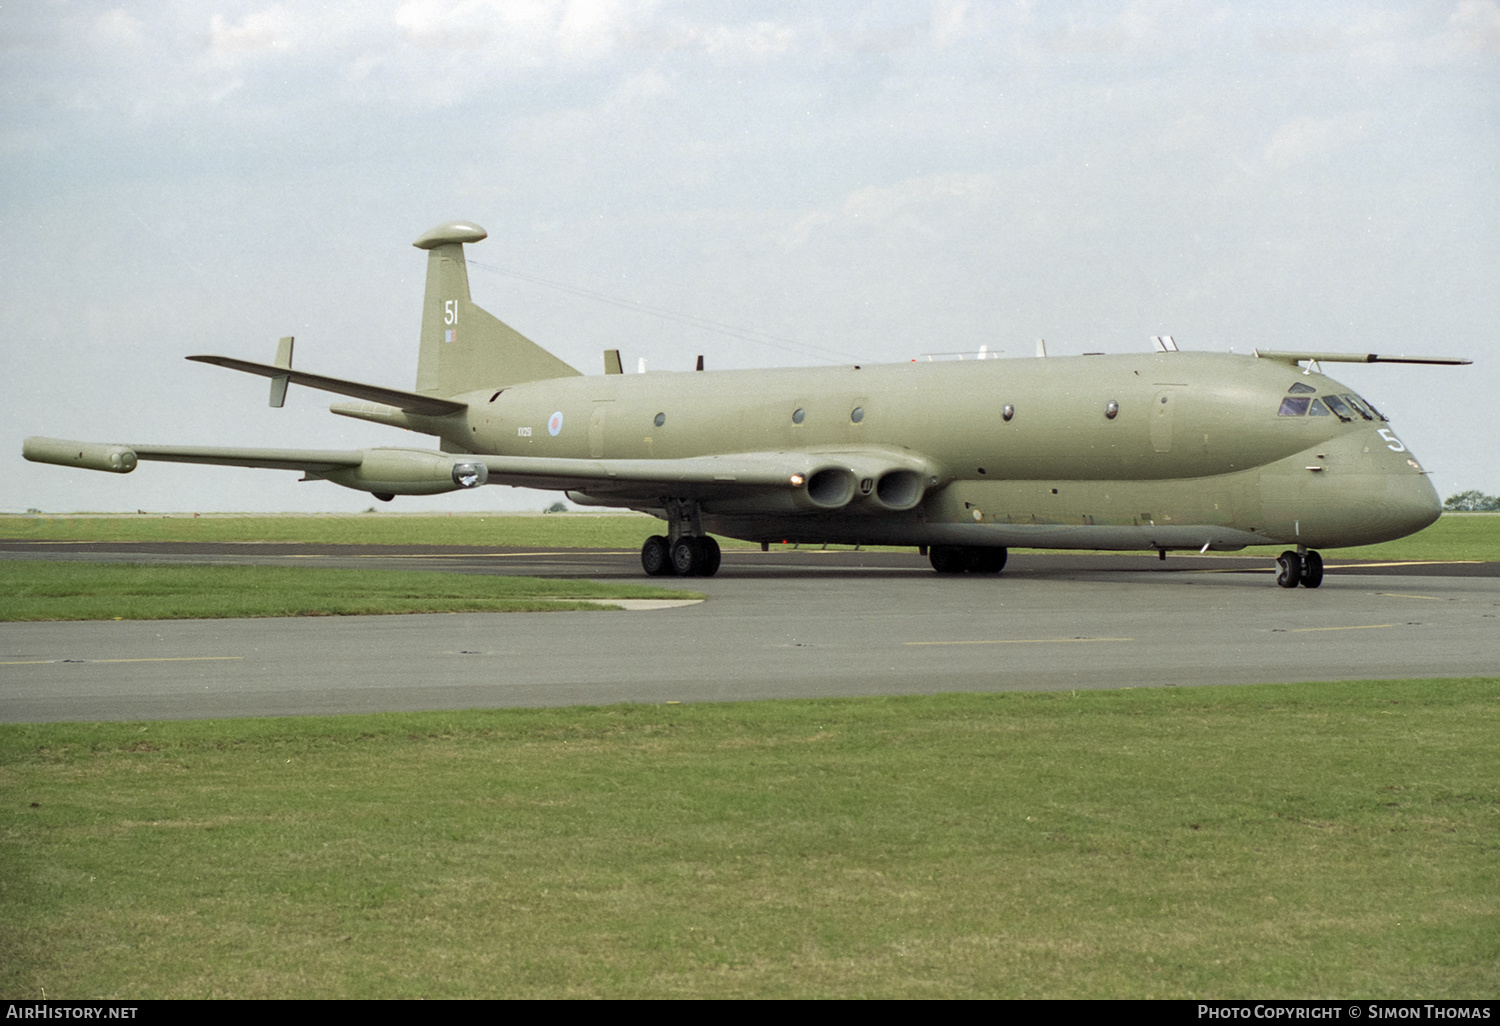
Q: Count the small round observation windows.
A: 5